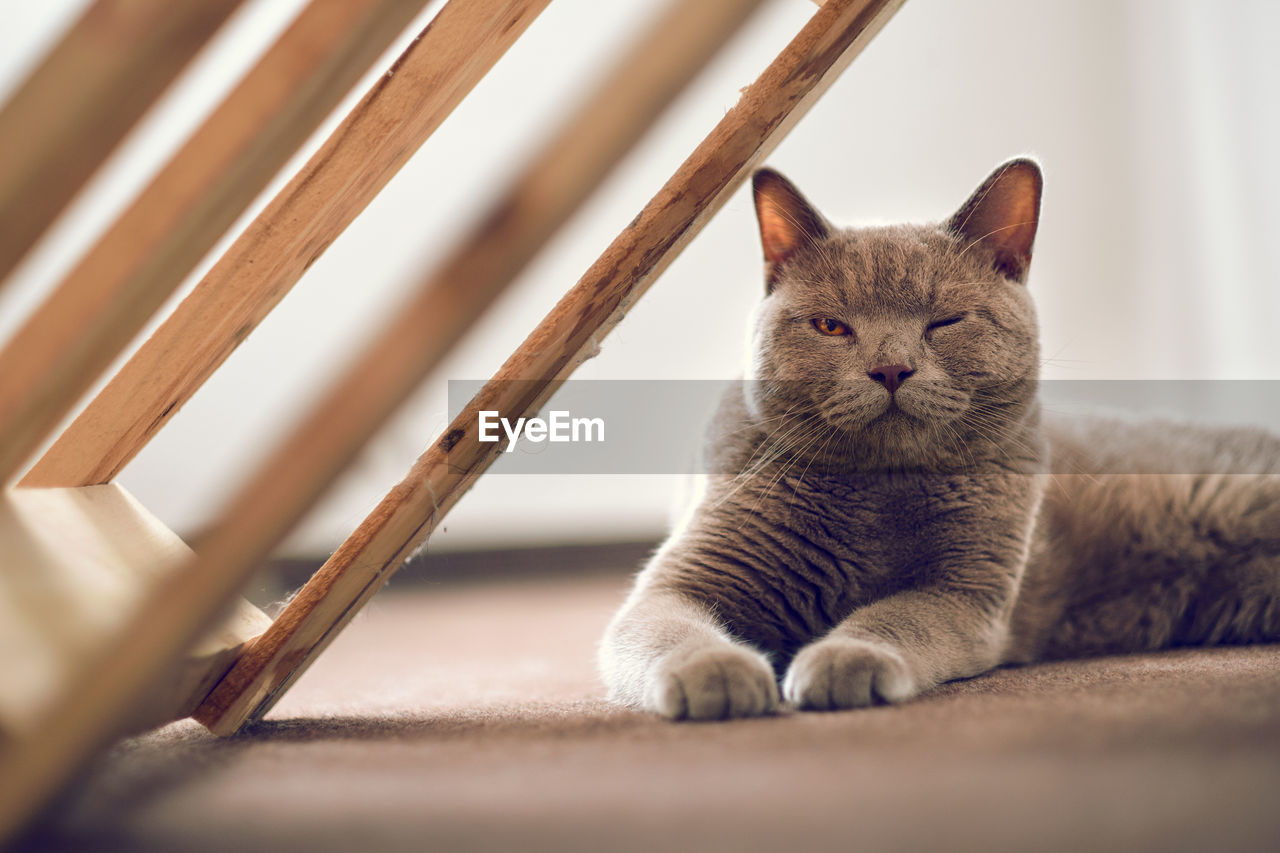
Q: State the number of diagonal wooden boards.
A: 5